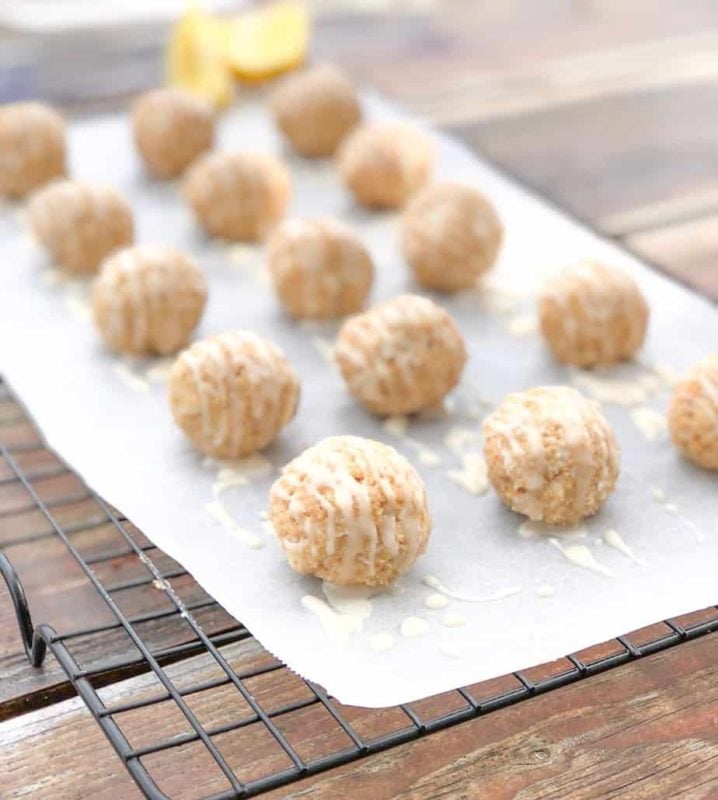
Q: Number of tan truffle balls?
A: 15